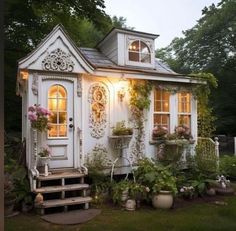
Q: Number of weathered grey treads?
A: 3